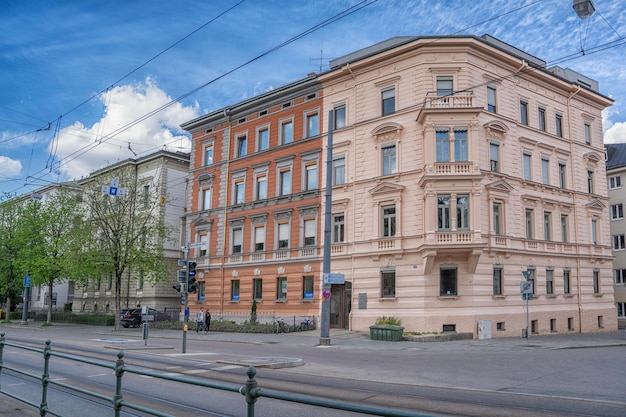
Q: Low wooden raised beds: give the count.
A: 0